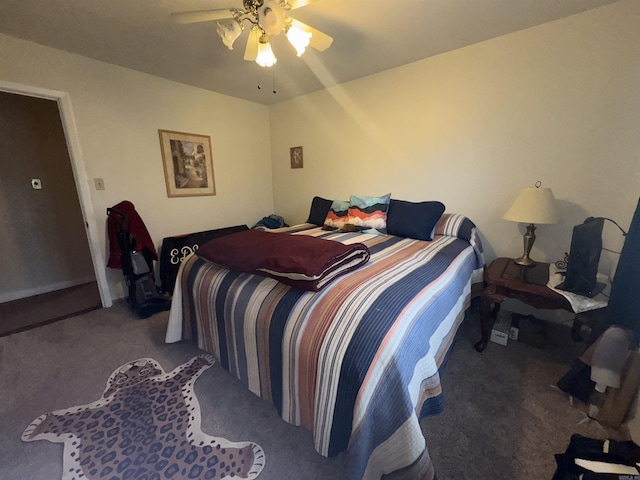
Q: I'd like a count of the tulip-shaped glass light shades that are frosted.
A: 4